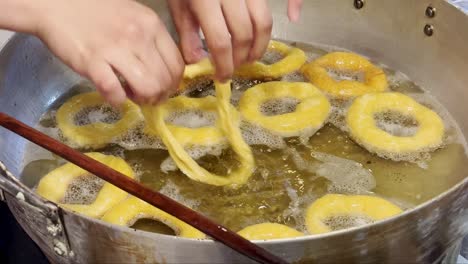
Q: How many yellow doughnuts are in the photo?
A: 11